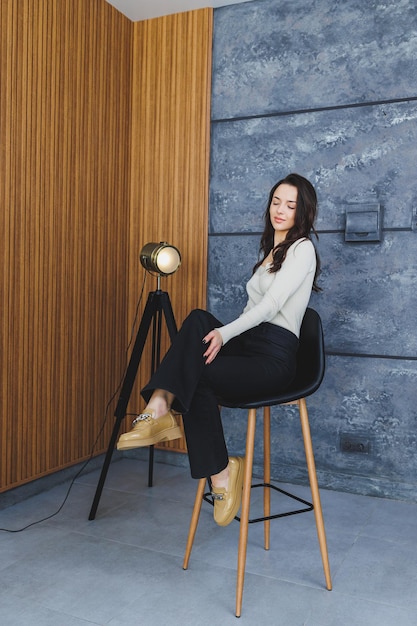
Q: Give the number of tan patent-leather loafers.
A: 2